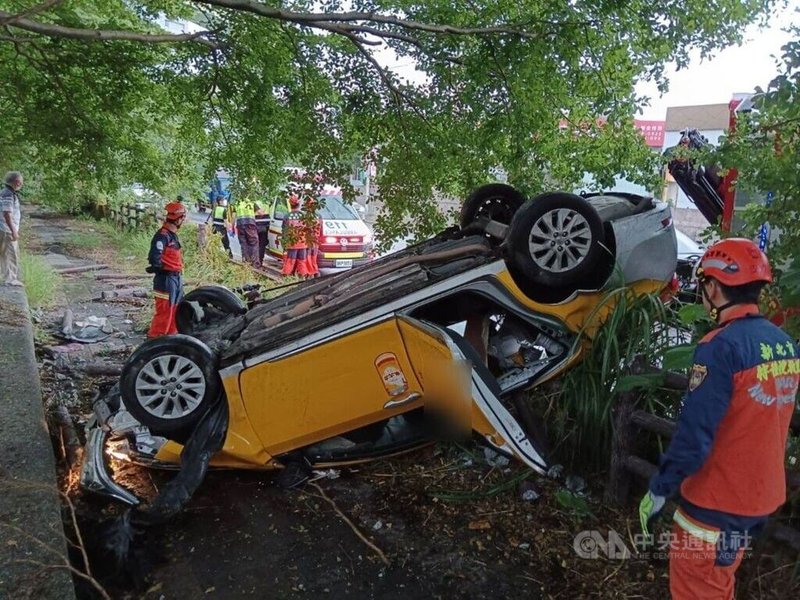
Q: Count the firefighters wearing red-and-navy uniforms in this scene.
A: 4